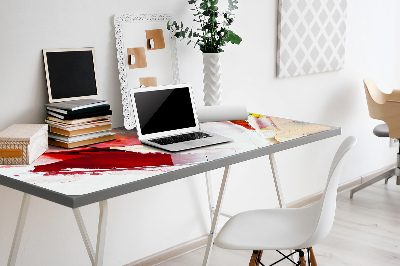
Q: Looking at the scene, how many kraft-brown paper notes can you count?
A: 3